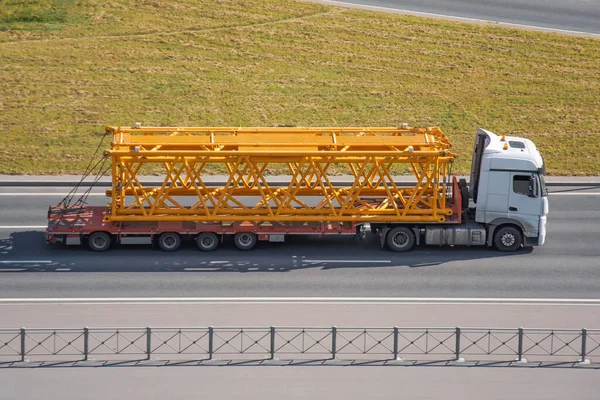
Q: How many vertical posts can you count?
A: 10